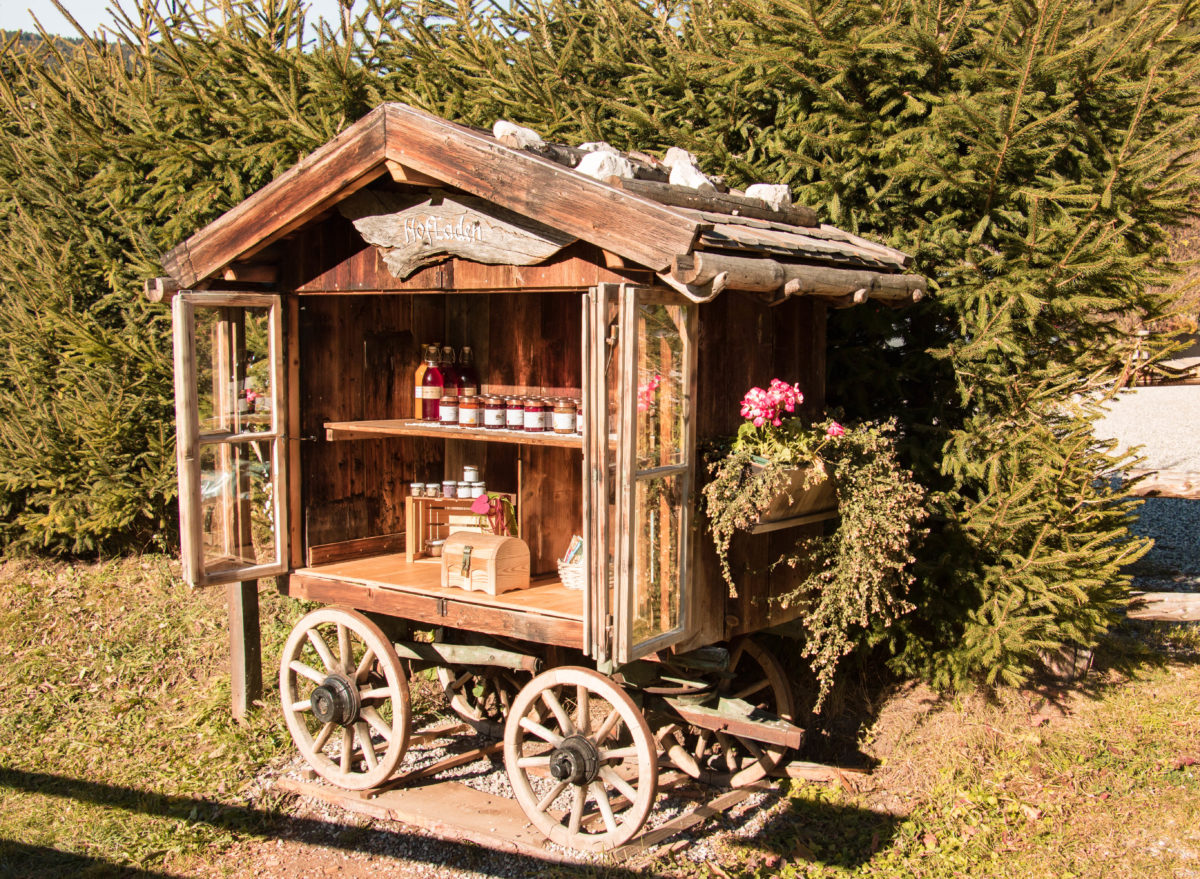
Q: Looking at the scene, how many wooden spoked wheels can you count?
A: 4